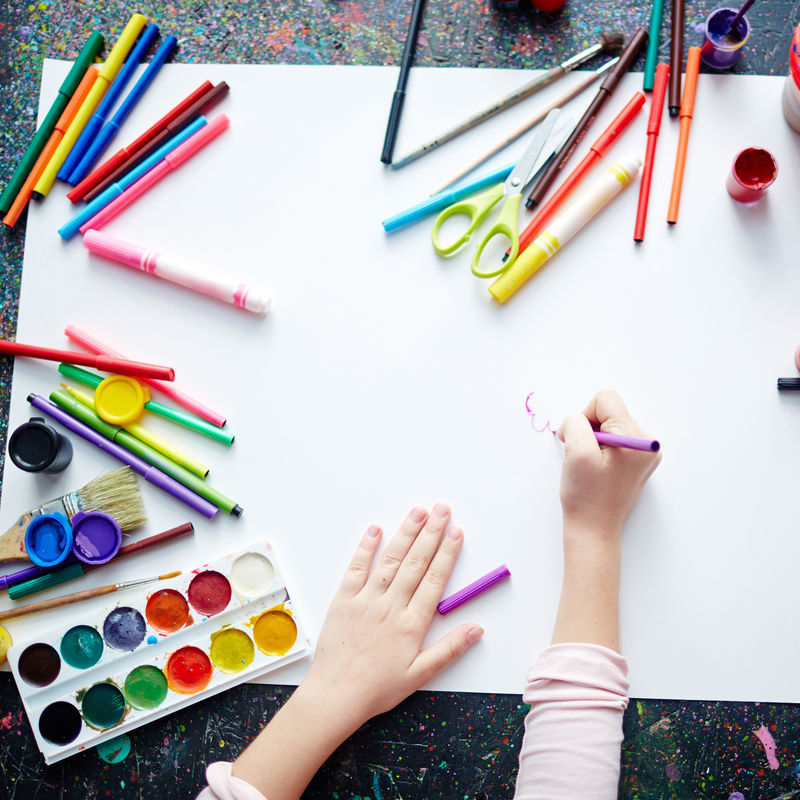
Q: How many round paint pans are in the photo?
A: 12